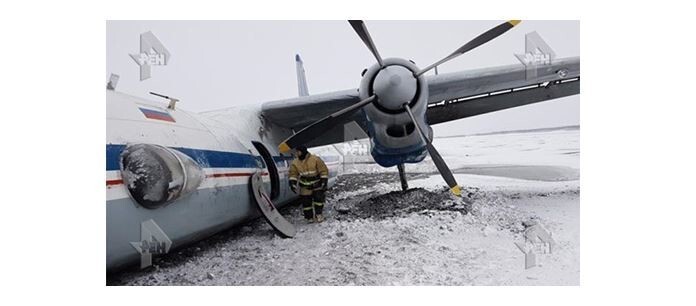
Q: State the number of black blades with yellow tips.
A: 3